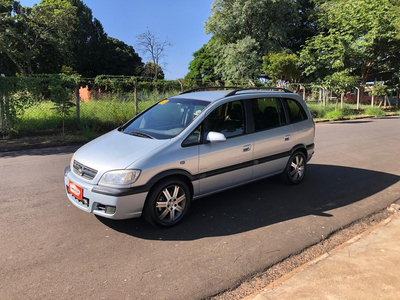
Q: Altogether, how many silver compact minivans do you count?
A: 1